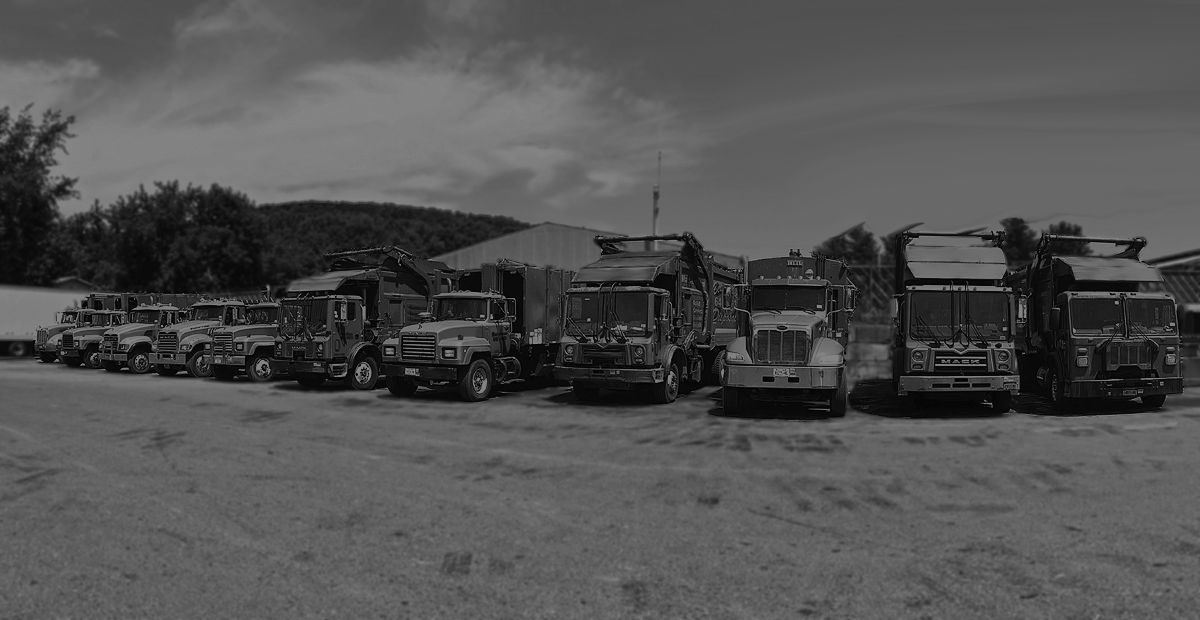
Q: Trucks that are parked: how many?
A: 11